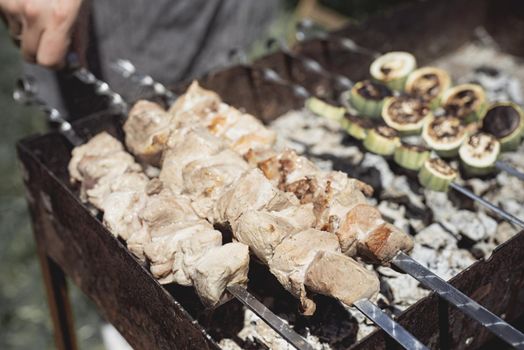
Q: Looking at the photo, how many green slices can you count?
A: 13